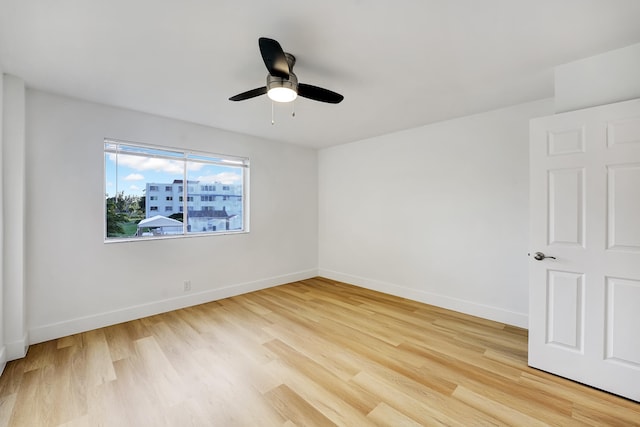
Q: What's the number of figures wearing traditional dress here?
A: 0